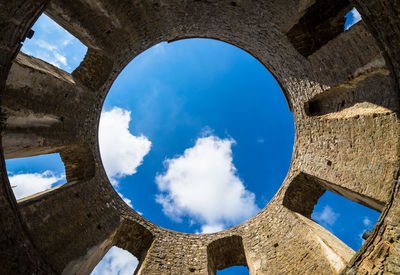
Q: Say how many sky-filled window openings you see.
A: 6